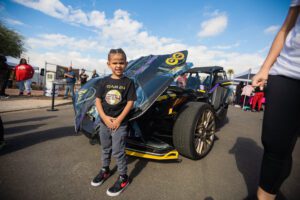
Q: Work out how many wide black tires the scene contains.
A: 1